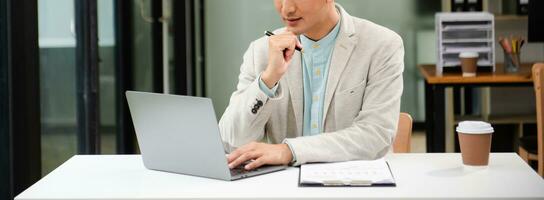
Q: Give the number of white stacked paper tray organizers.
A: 1